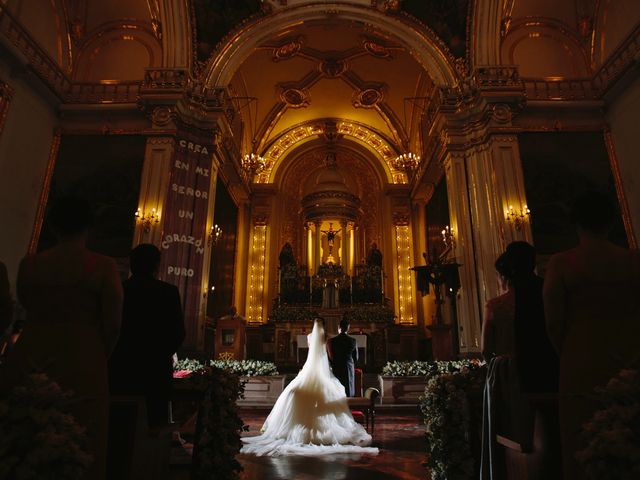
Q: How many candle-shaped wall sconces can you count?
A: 4